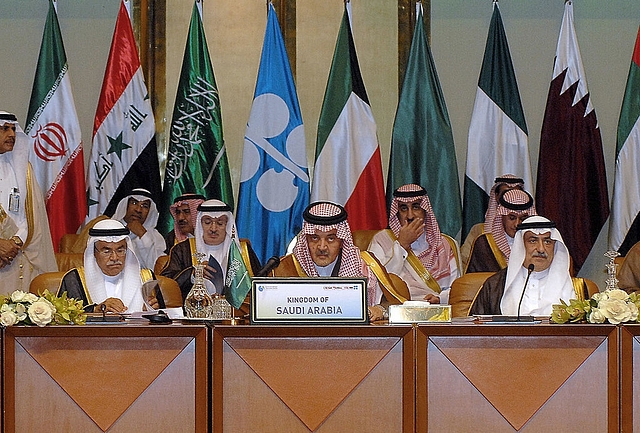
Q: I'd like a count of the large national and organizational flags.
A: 9